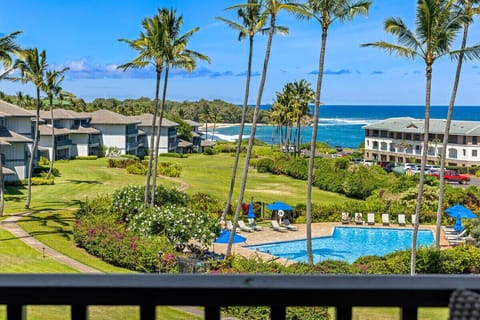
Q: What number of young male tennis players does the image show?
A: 0